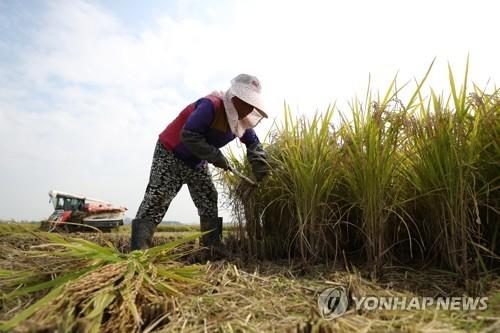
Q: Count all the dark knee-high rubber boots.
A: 2